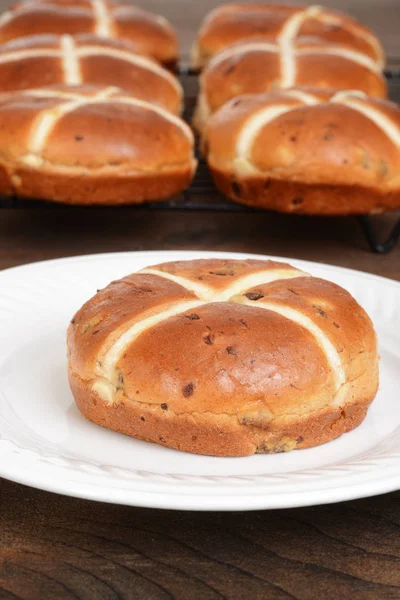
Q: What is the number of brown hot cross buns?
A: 7